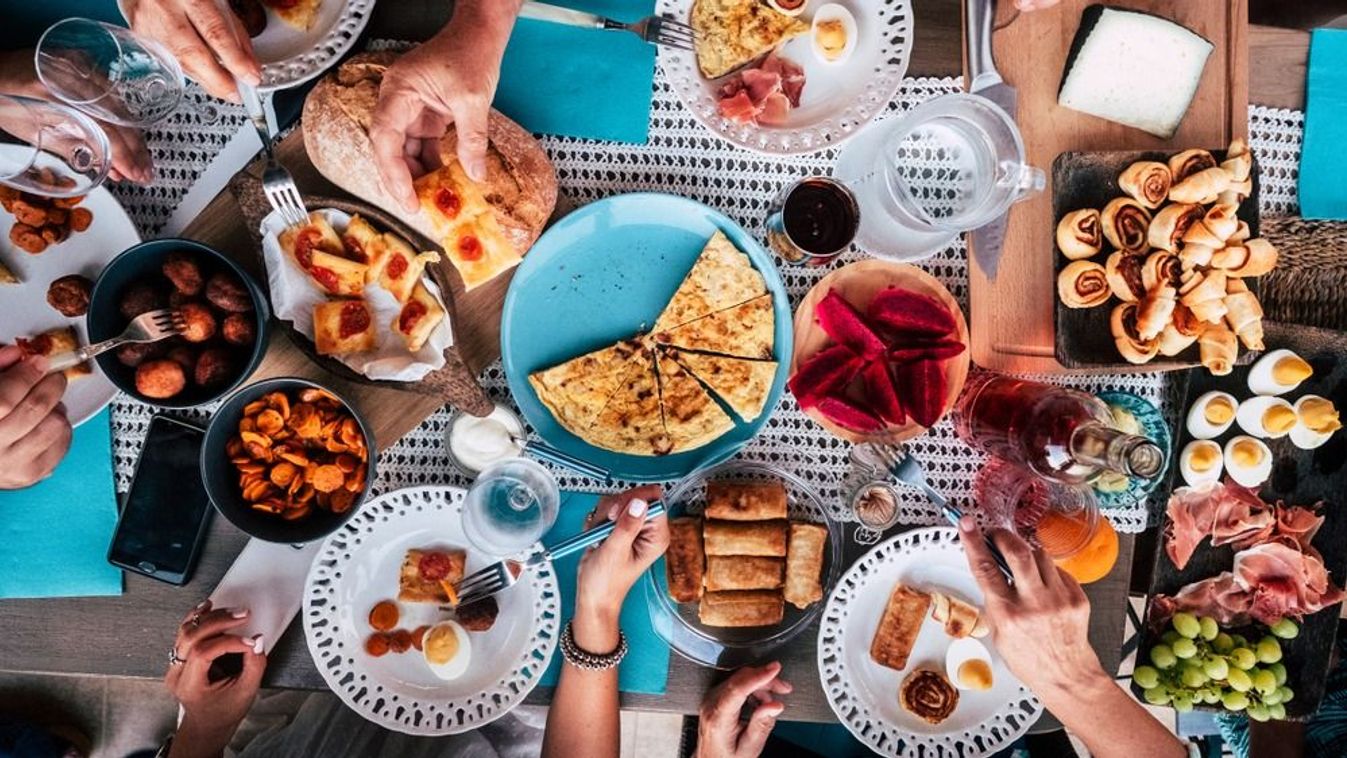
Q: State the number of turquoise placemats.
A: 4